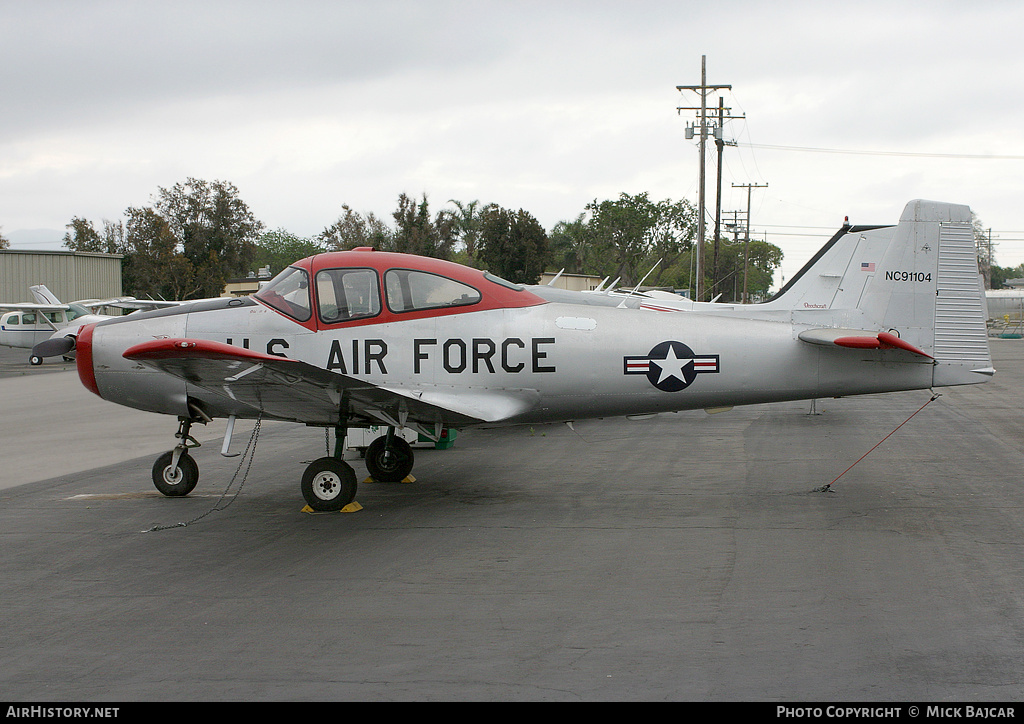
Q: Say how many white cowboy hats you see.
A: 0